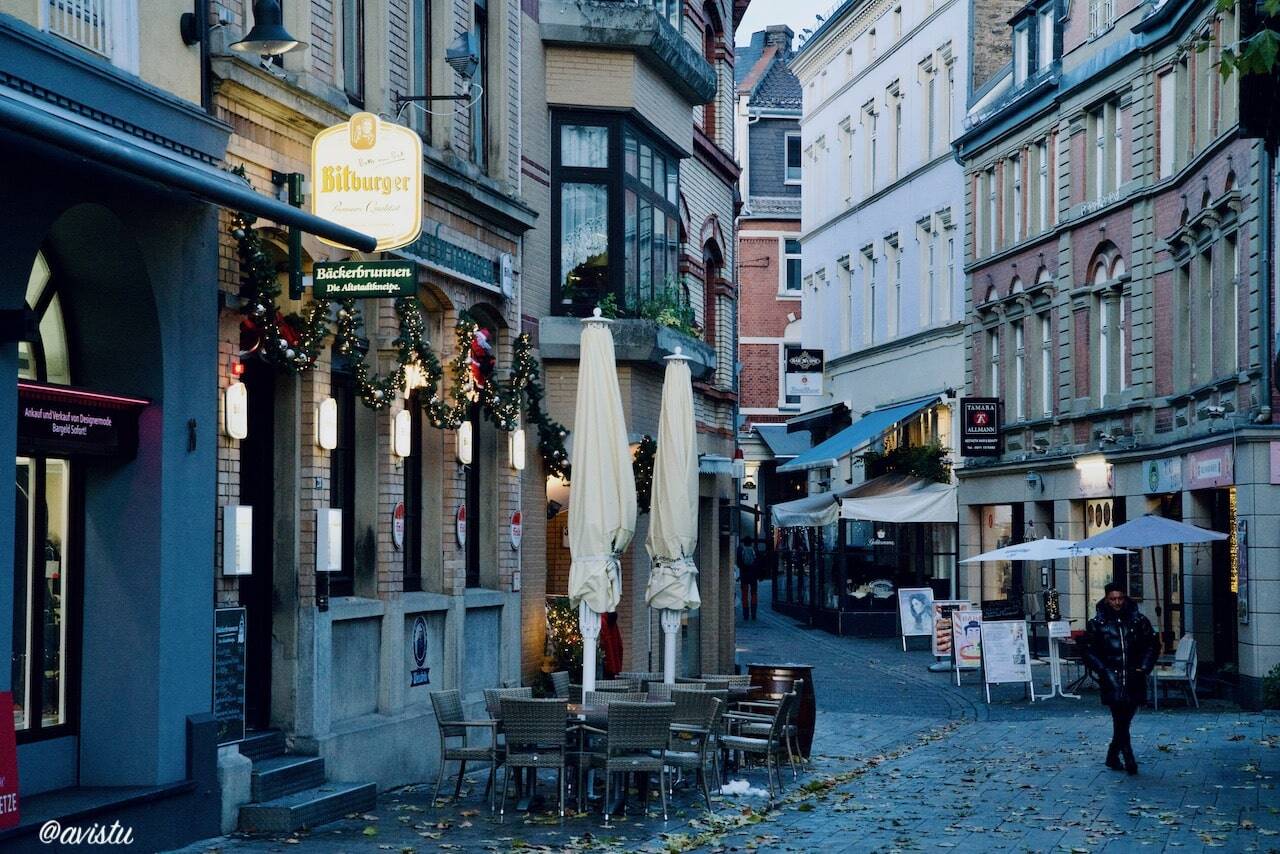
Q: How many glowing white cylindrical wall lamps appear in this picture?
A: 5